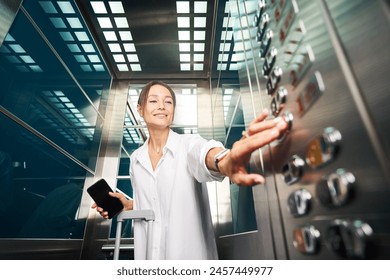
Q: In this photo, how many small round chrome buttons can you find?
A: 13